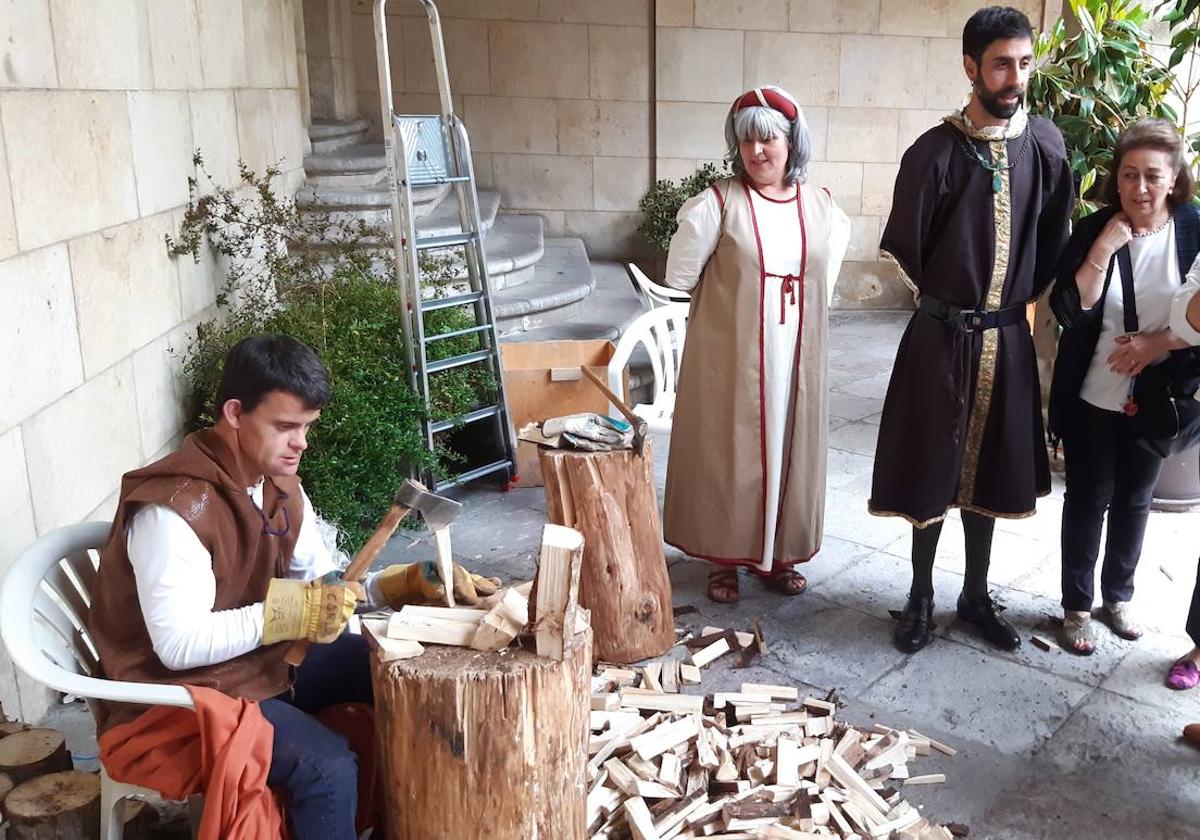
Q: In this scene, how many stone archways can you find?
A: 0